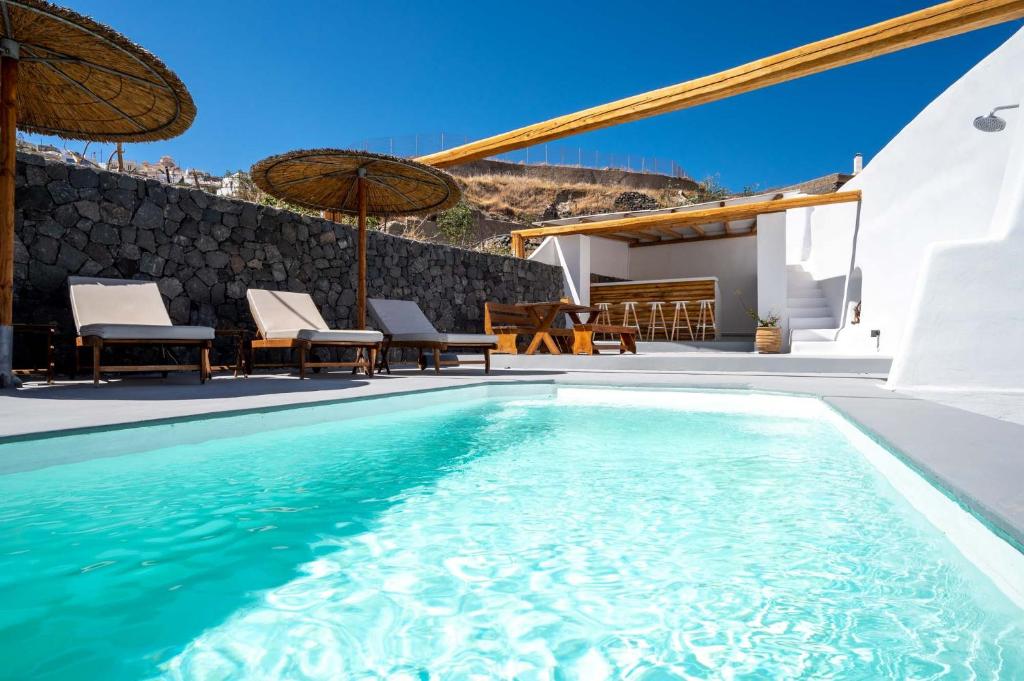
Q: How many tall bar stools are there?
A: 5